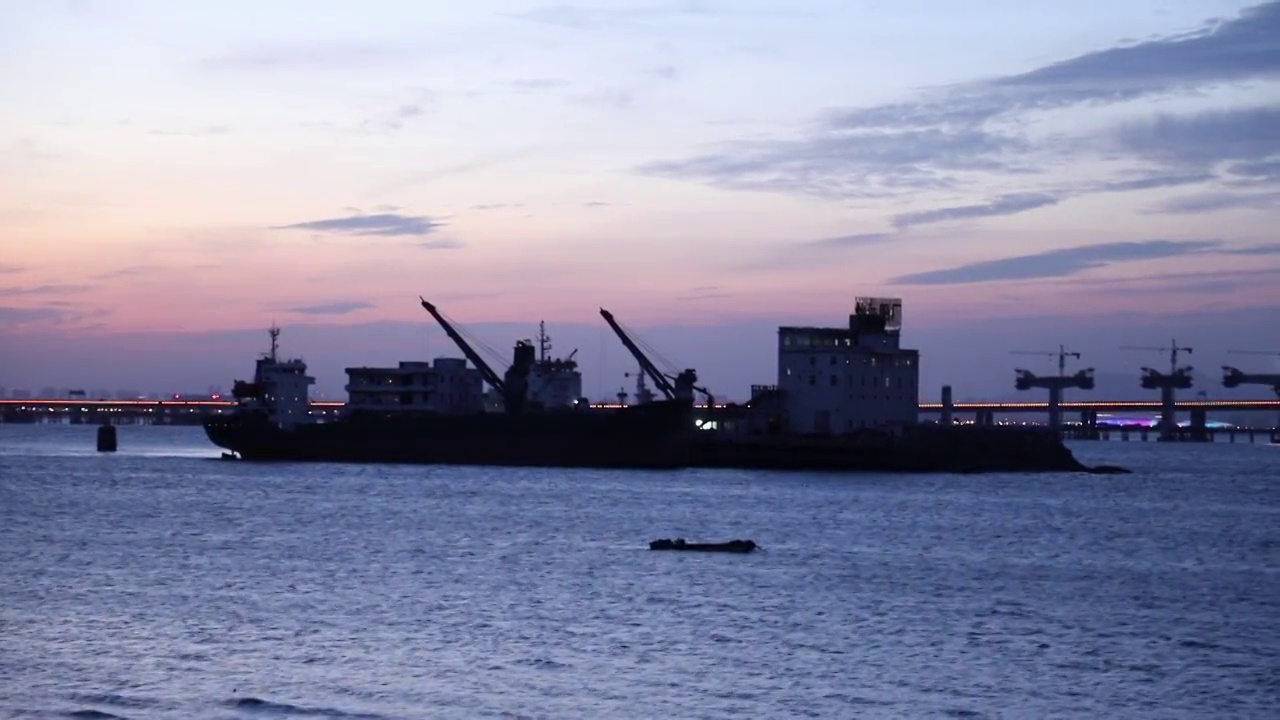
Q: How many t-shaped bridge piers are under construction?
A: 3